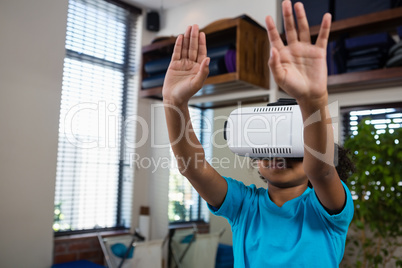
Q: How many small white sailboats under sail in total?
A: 0